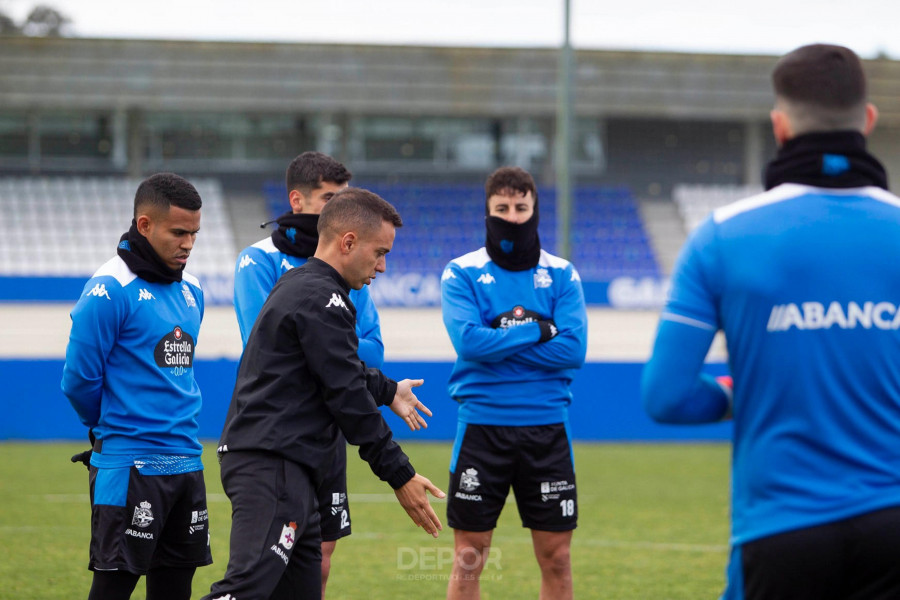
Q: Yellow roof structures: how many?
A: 0